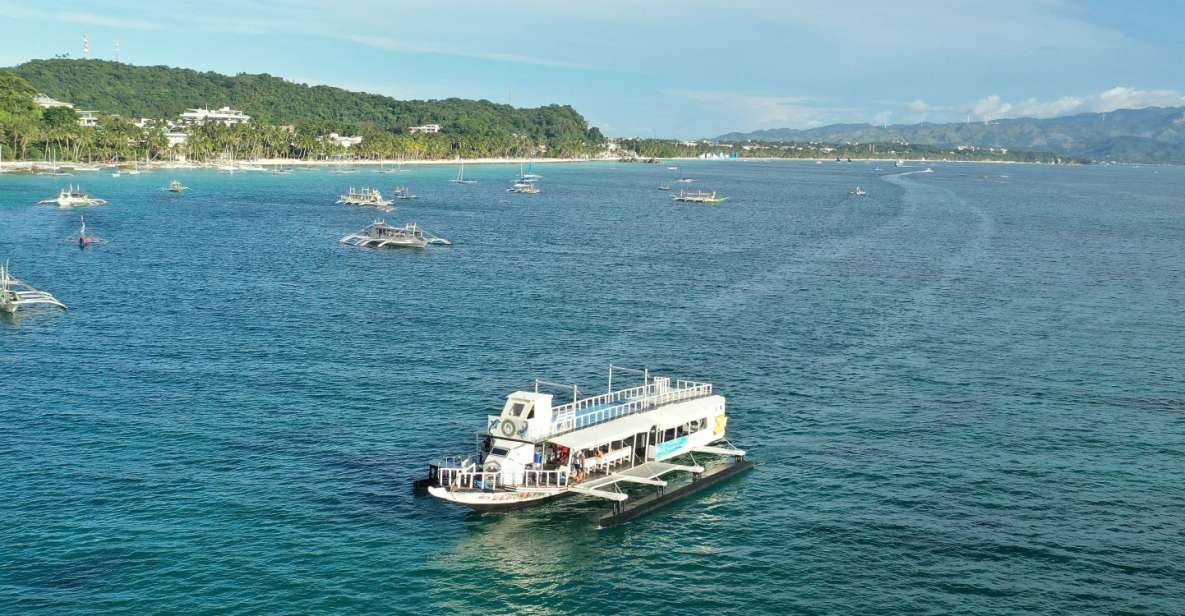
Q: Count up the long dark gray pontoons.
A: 2